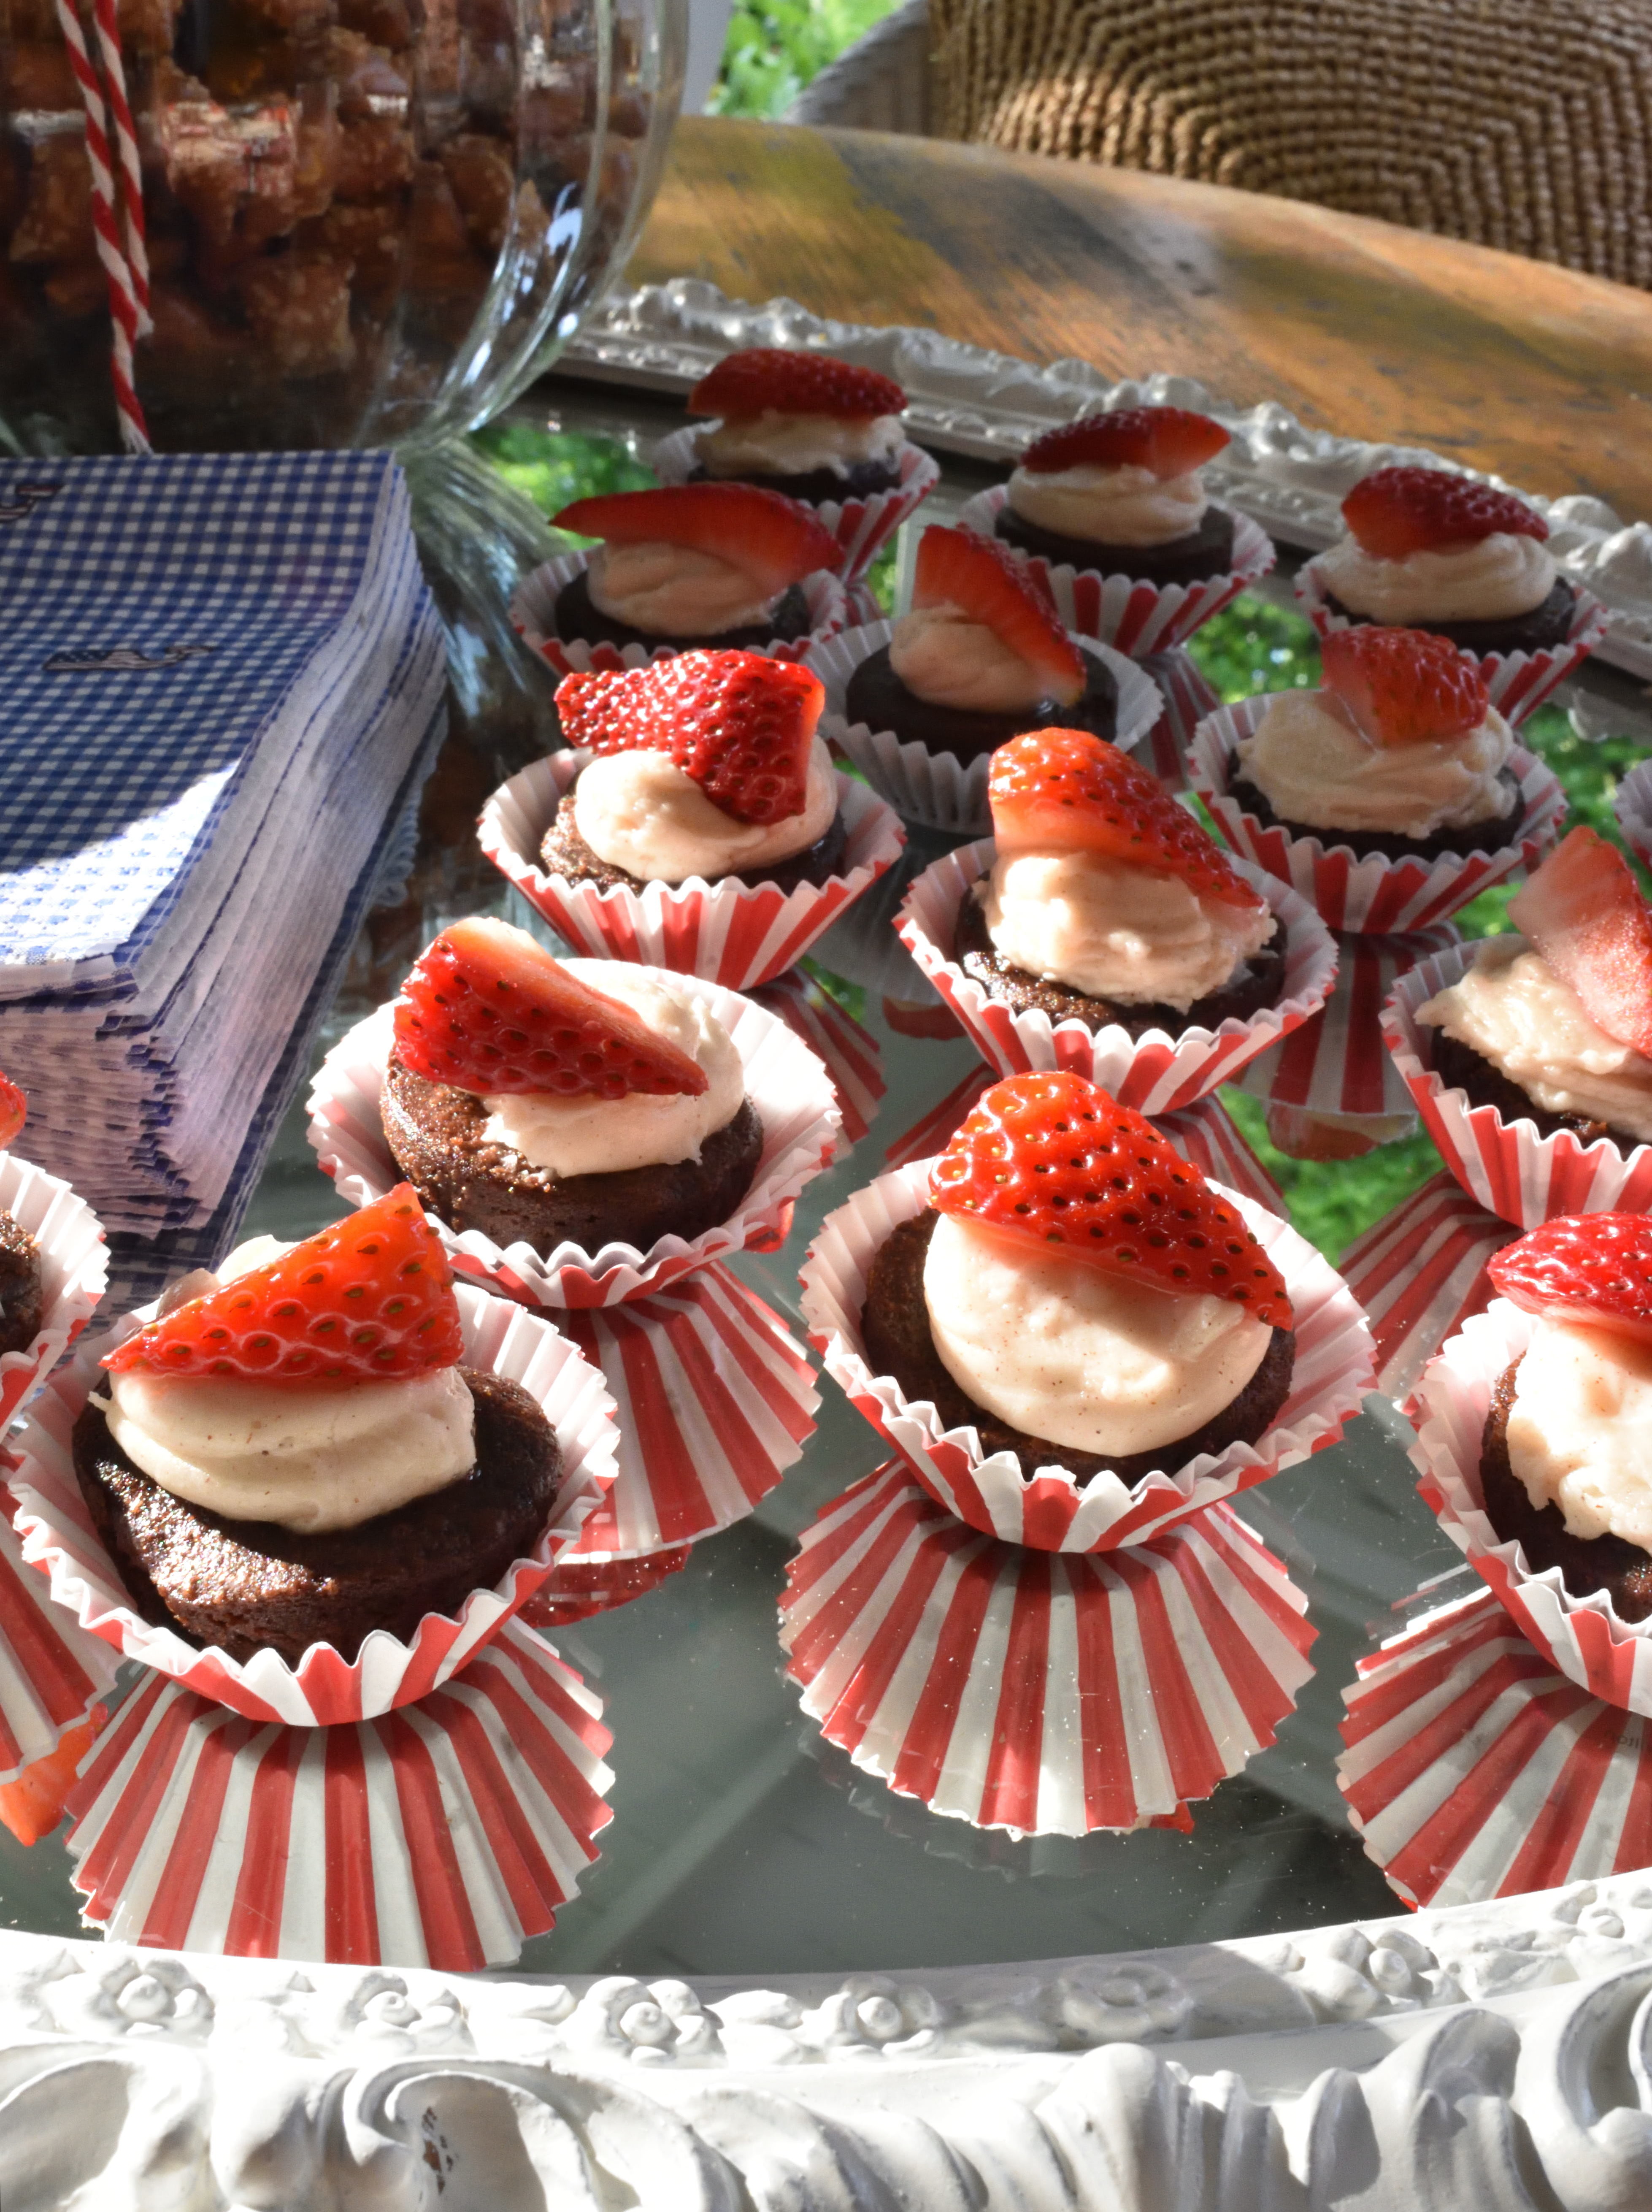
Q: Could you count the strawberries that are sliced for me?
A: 14